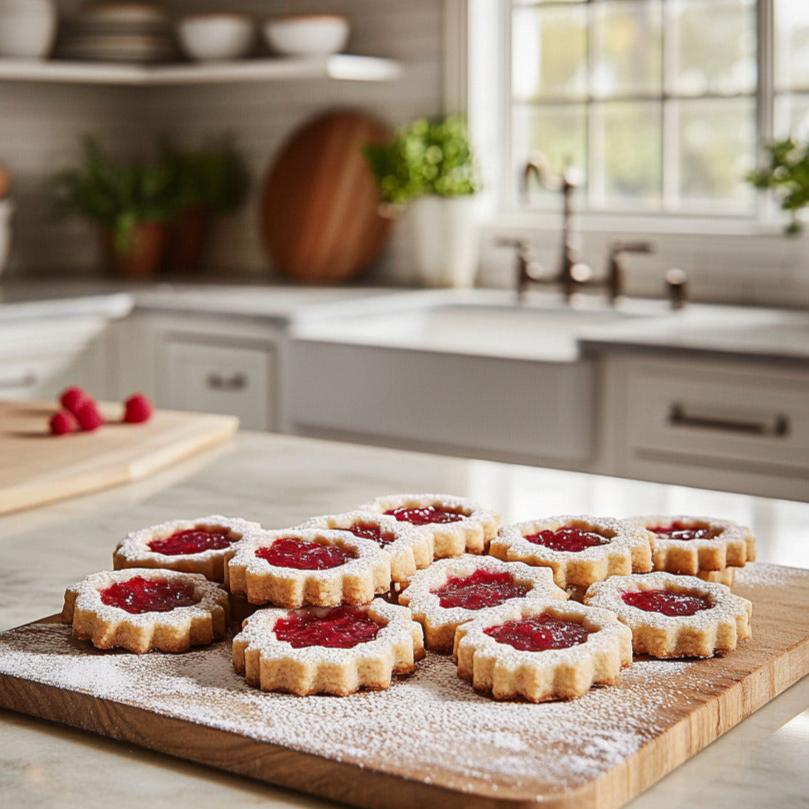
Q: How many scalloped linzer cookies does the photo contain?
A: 11